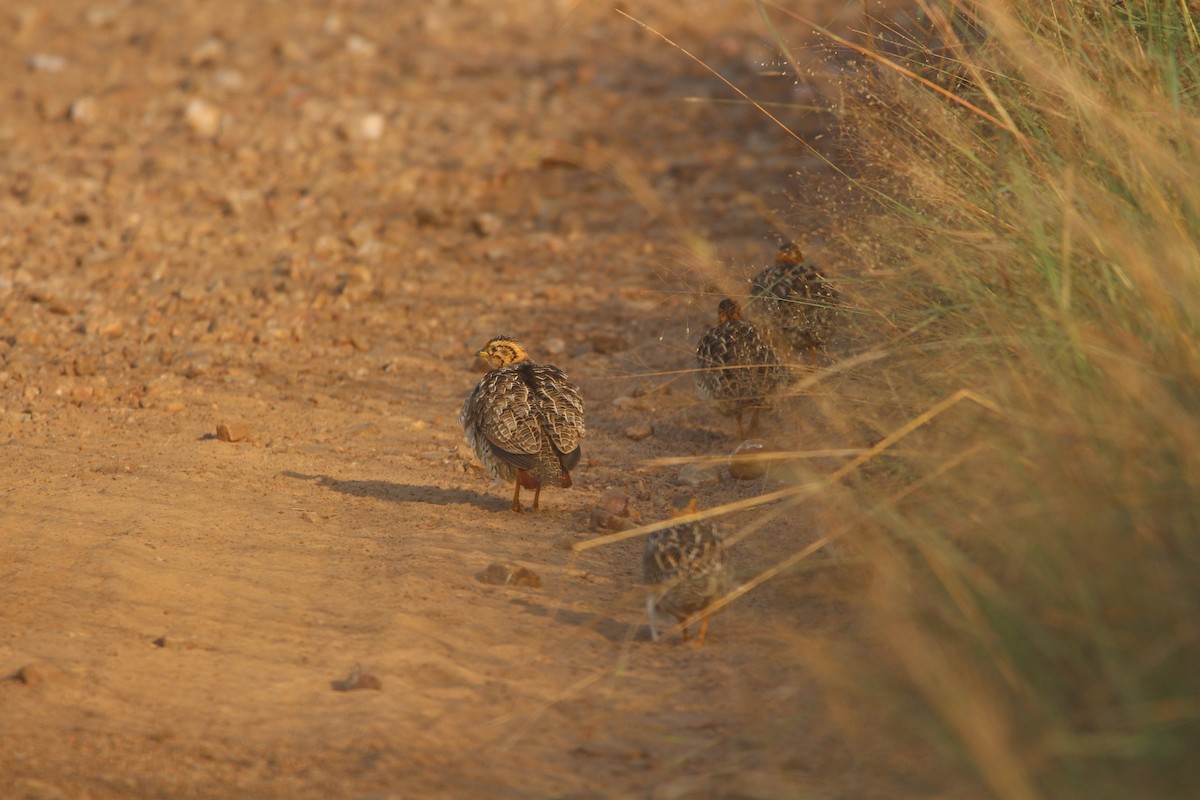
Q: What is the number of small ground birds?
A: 4